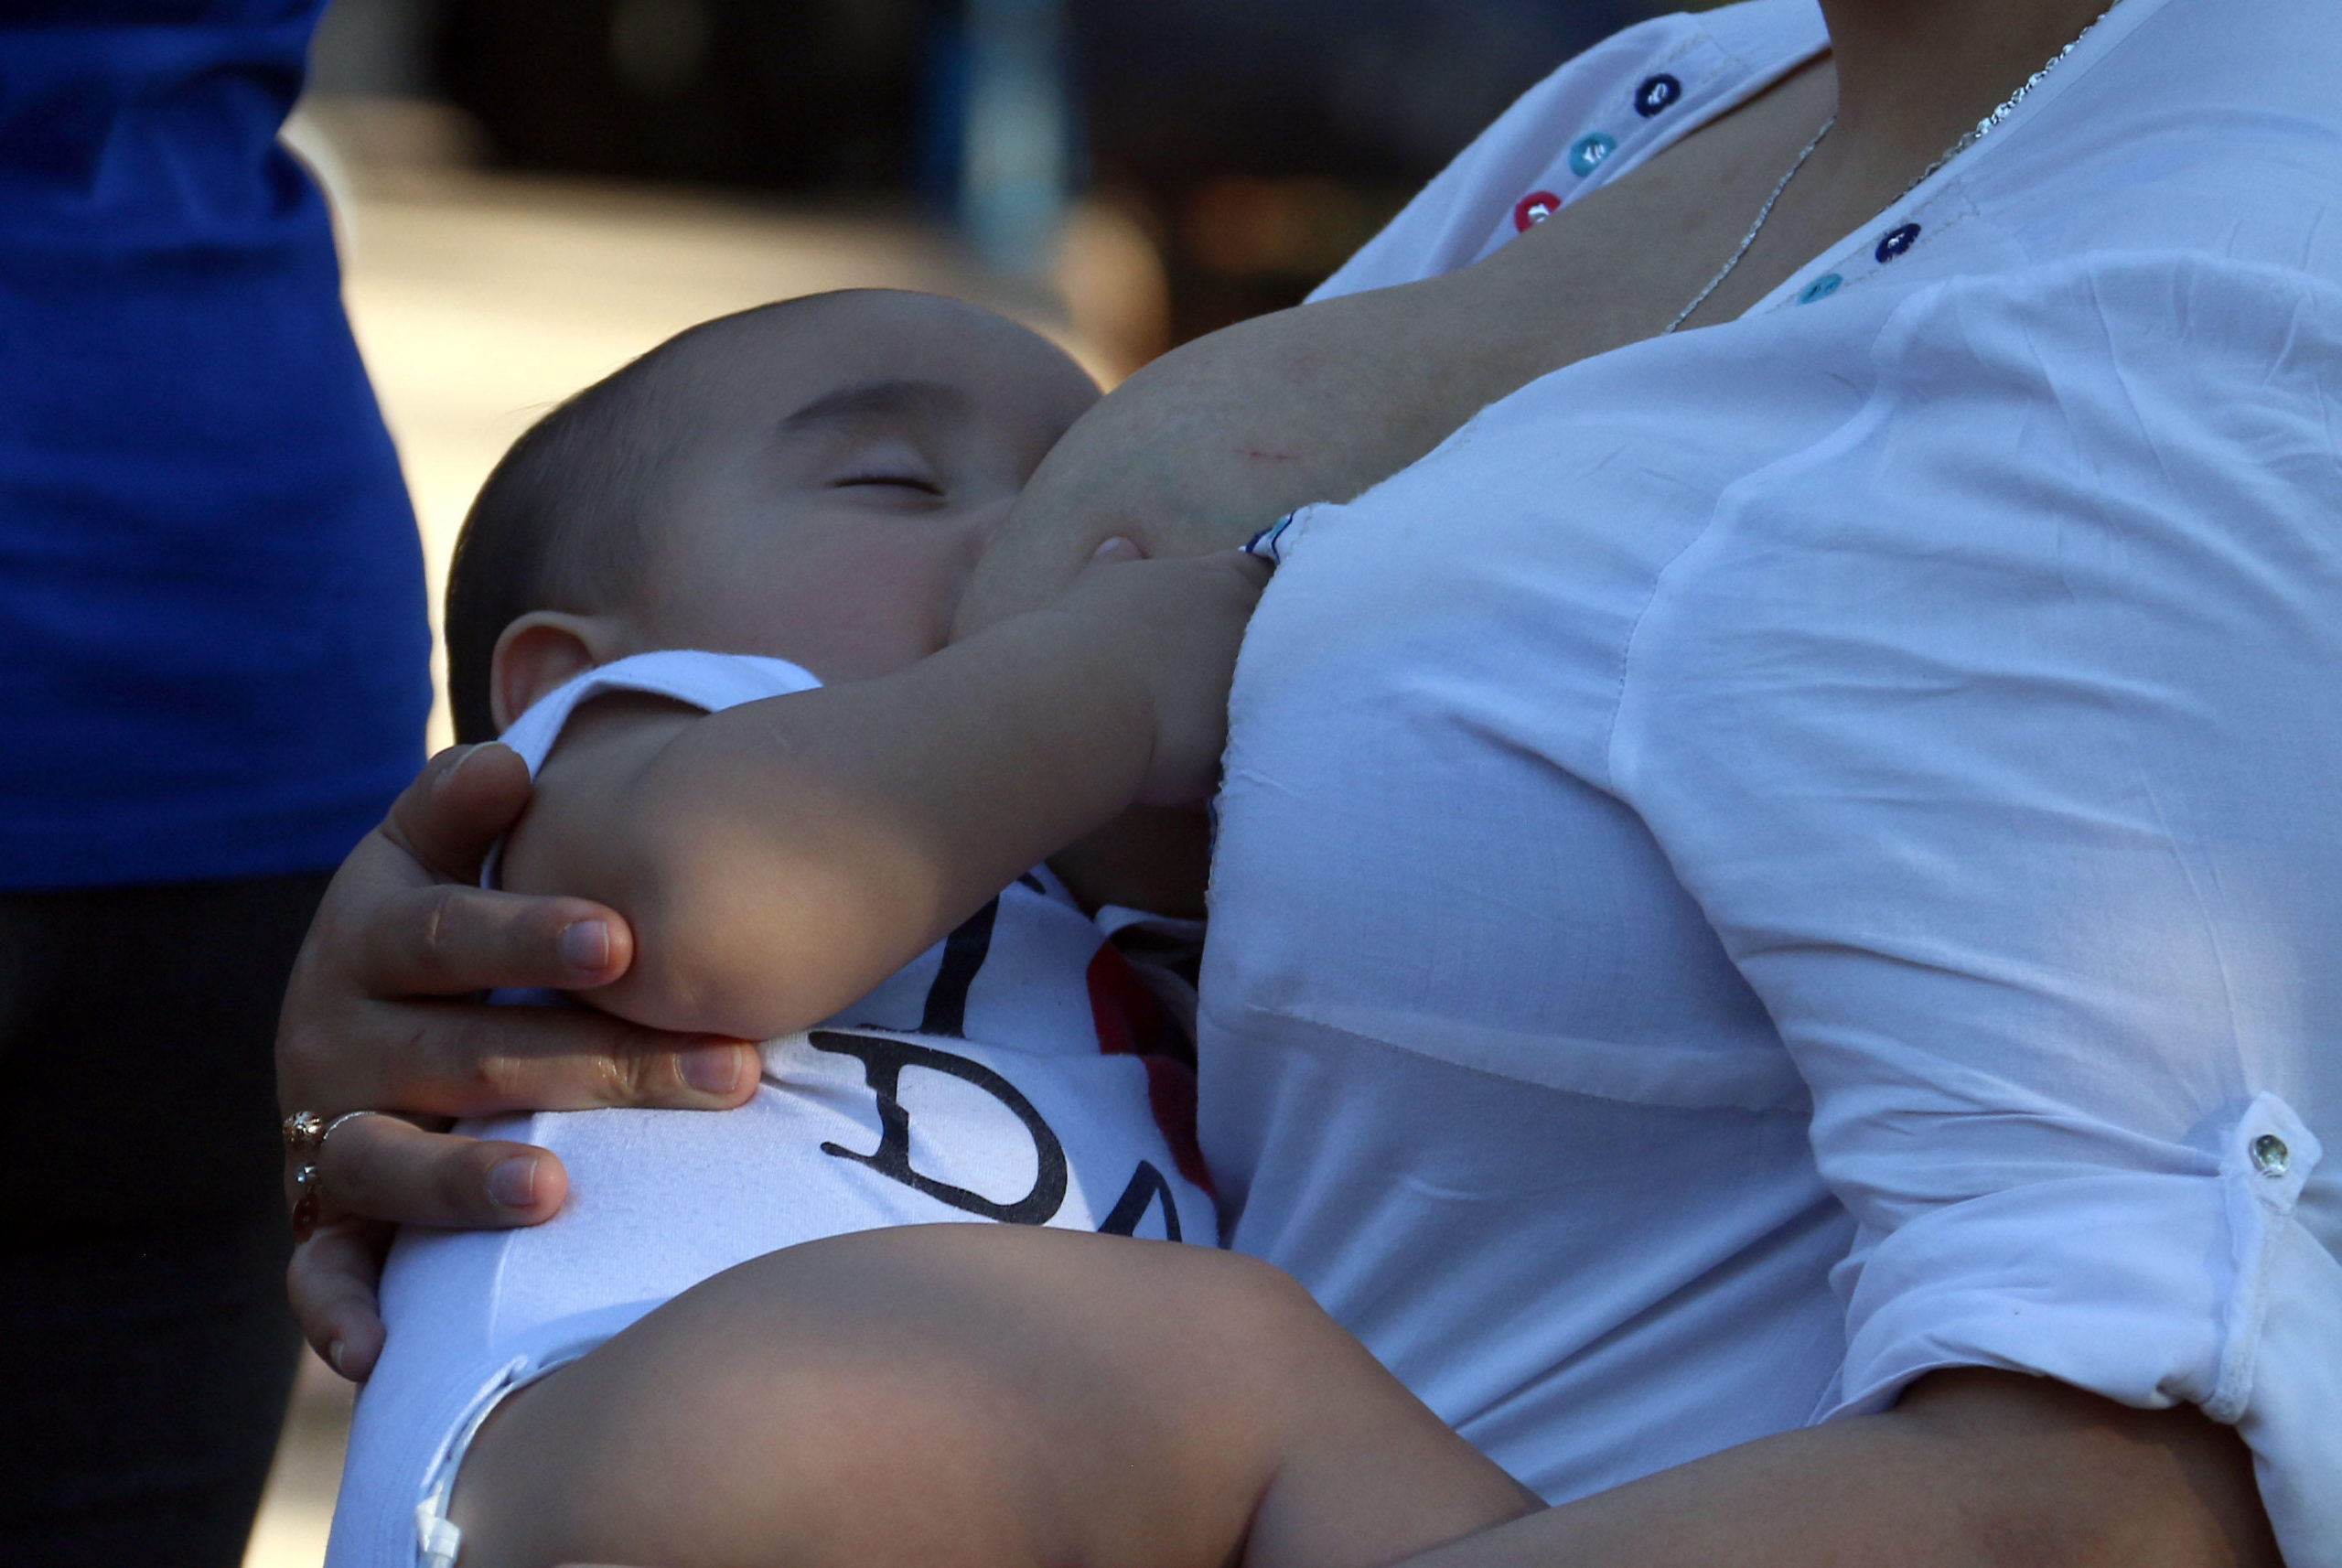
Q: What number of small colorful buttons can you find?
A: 5